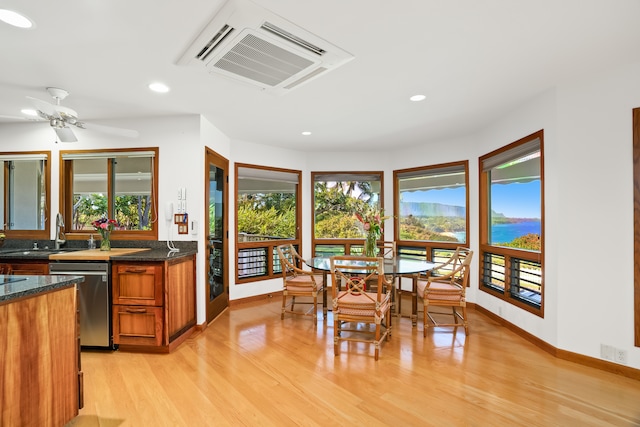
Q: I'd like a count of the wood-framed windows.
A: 6